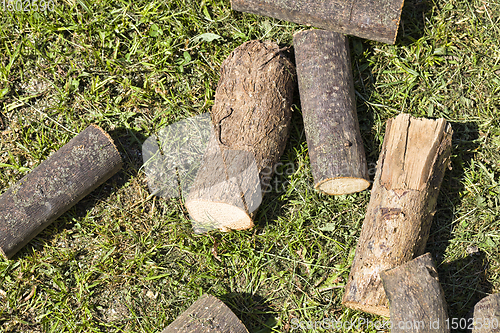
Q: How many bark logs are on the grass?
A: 8